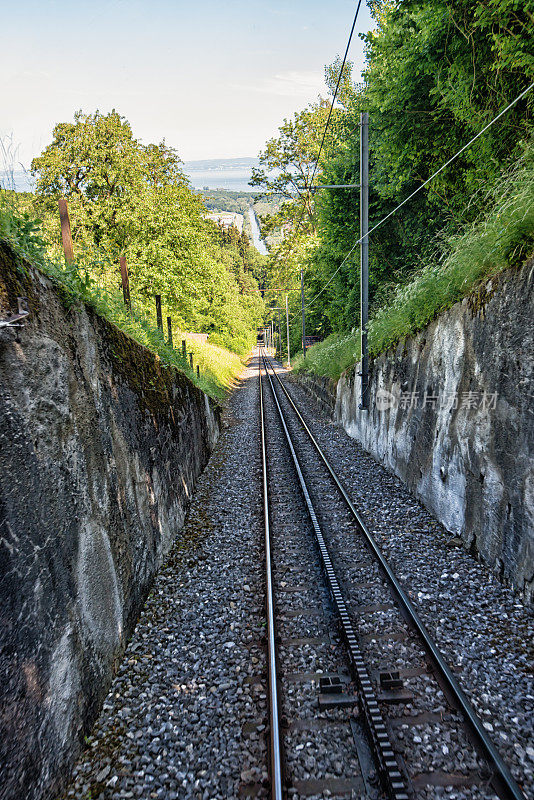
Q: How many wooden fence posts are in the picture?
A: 7